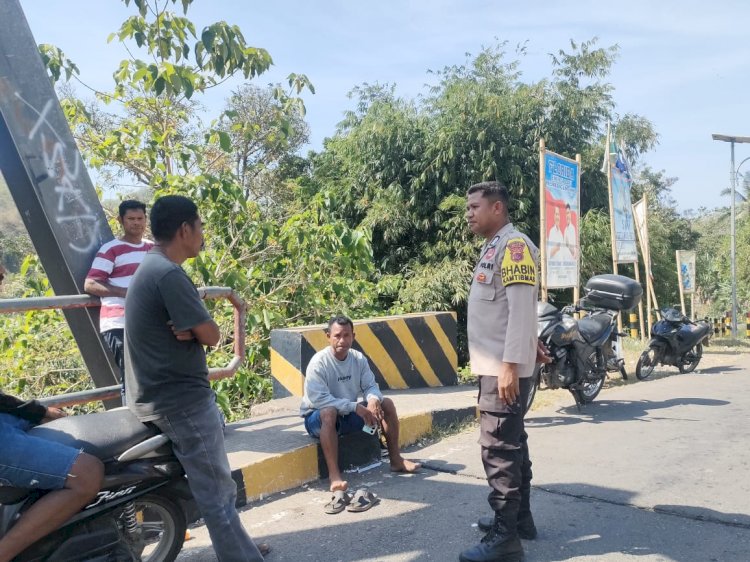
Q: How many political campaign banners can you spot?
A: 4